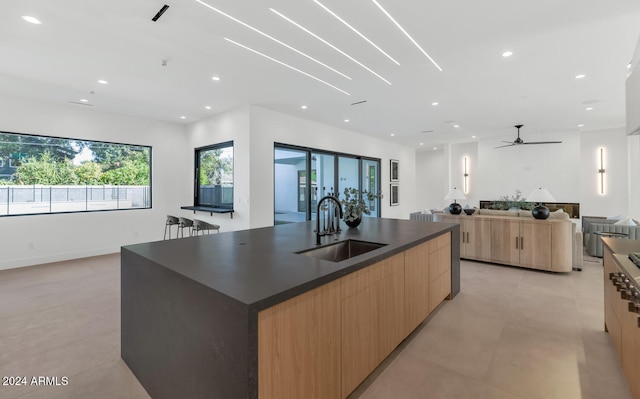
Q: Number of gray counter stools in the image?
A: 3